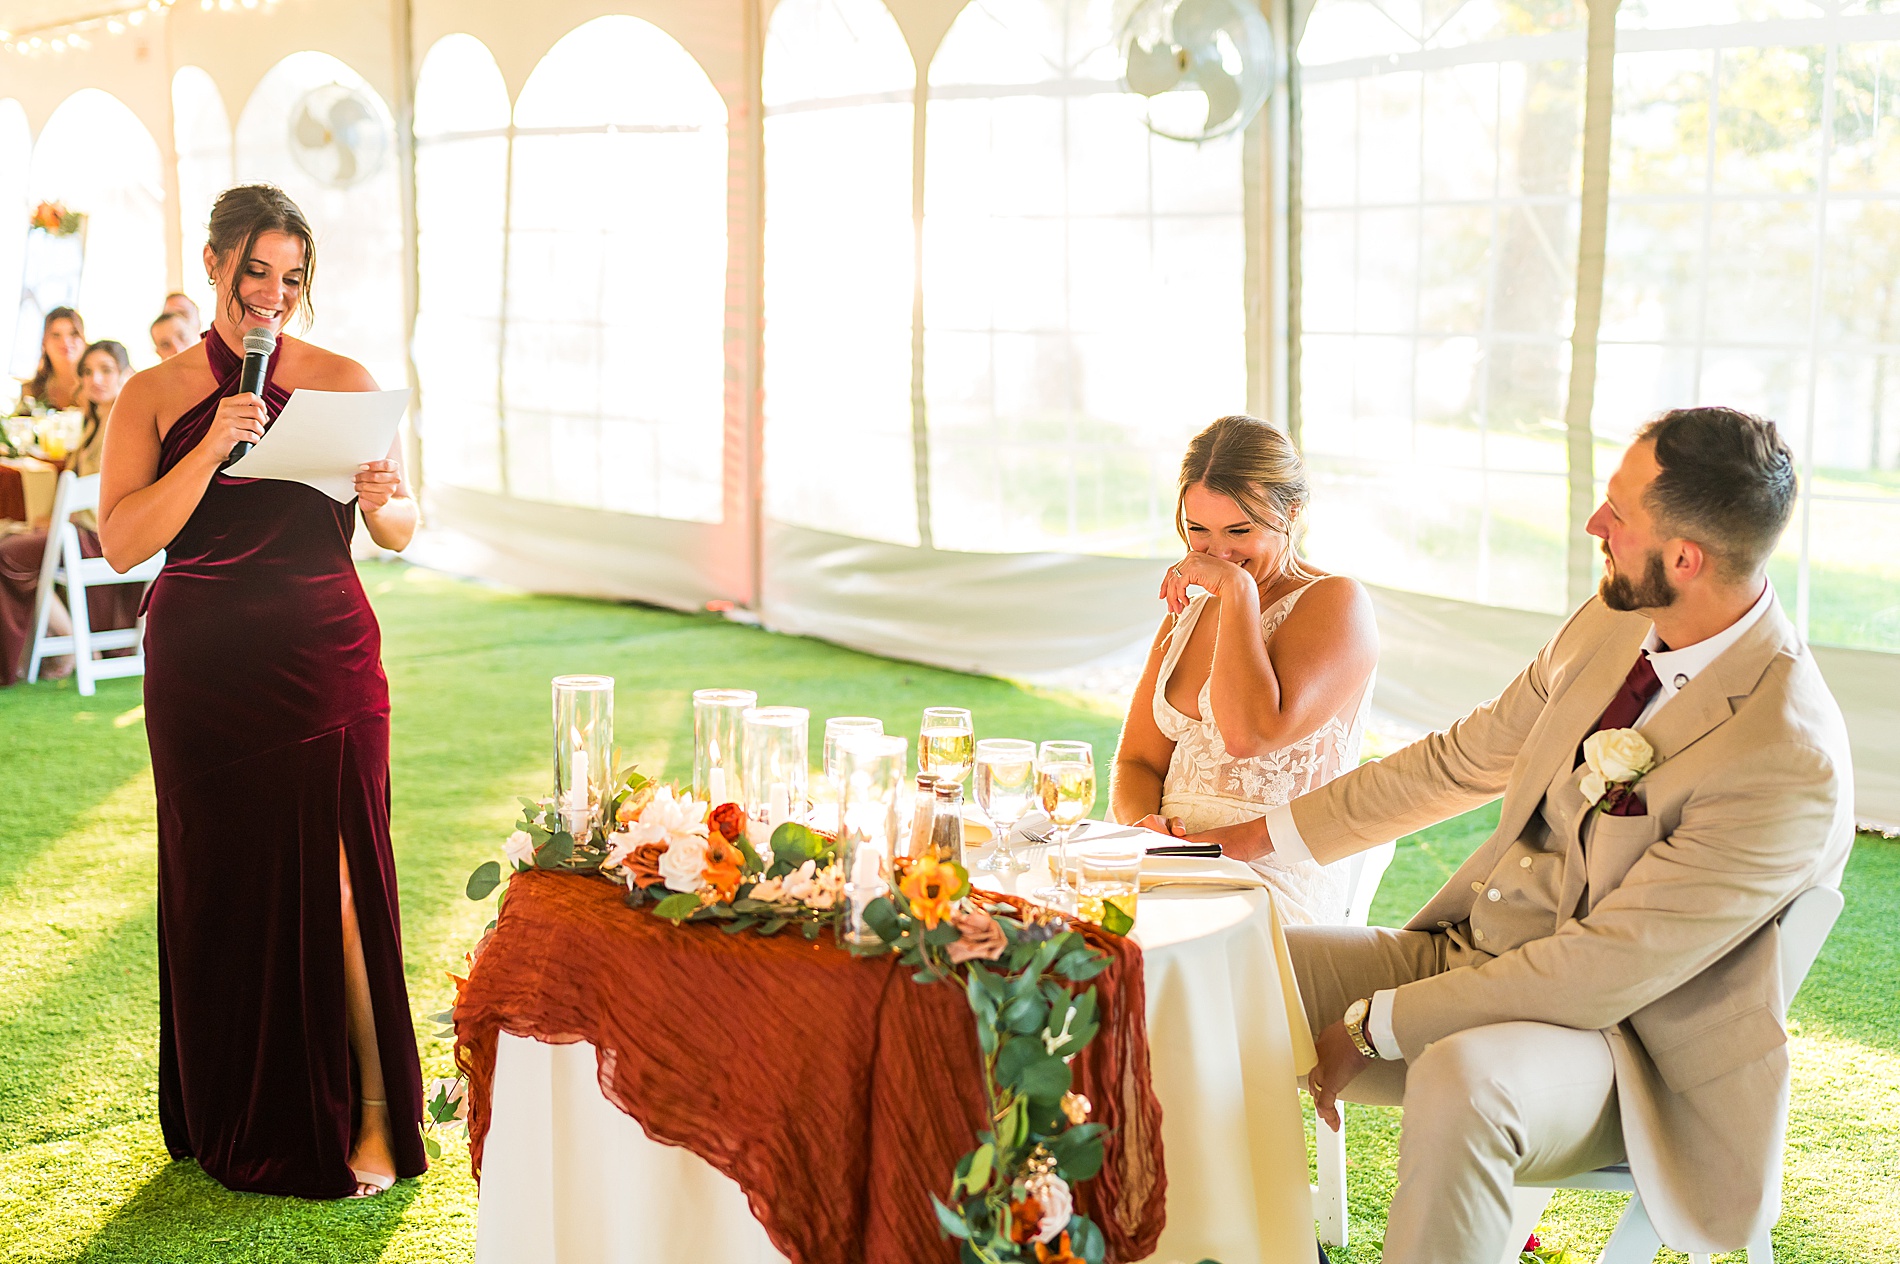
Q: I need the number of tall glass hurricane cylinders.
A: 4